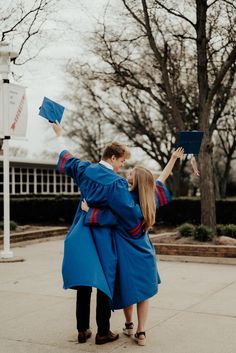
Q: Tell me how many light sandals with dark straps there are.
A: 2